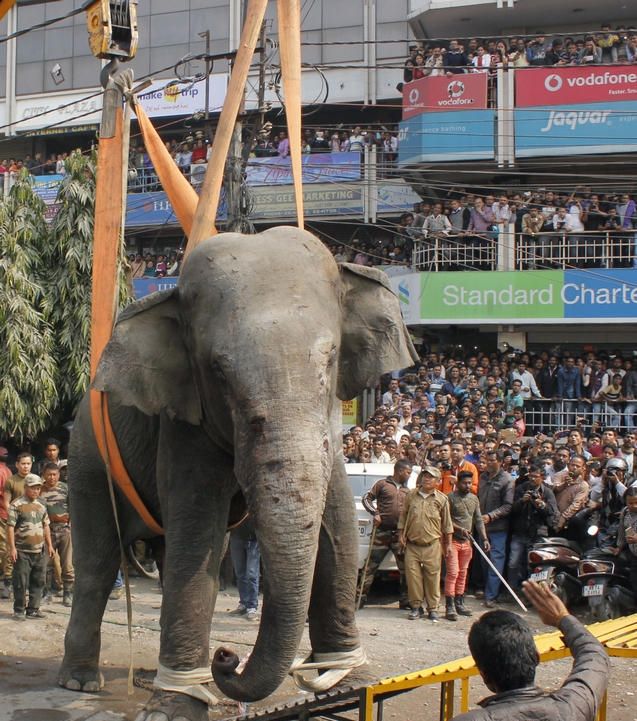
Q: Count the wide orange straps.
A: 4